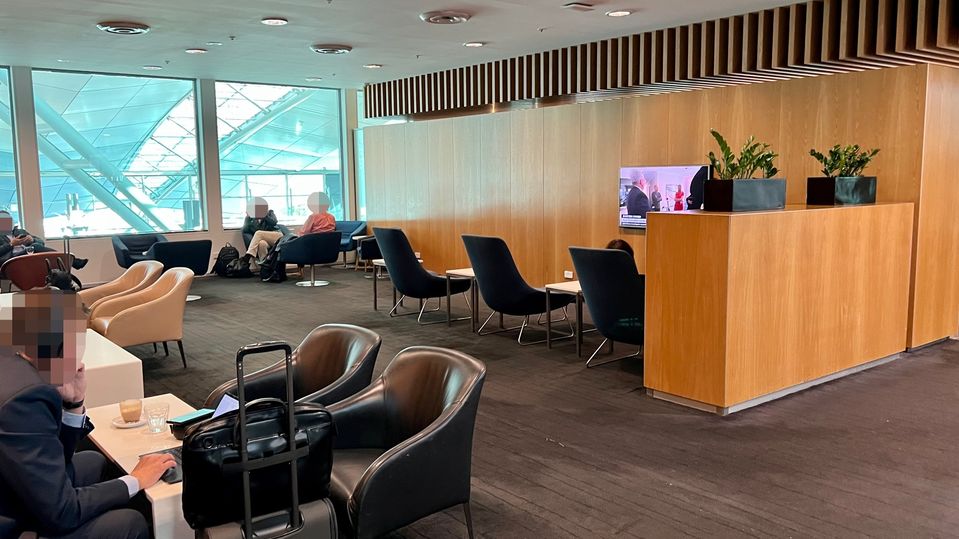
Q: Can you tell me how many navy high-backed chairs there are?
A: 3